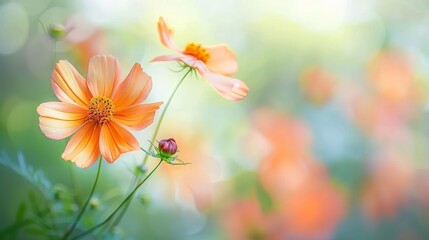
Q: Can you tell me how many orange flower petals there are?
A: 11